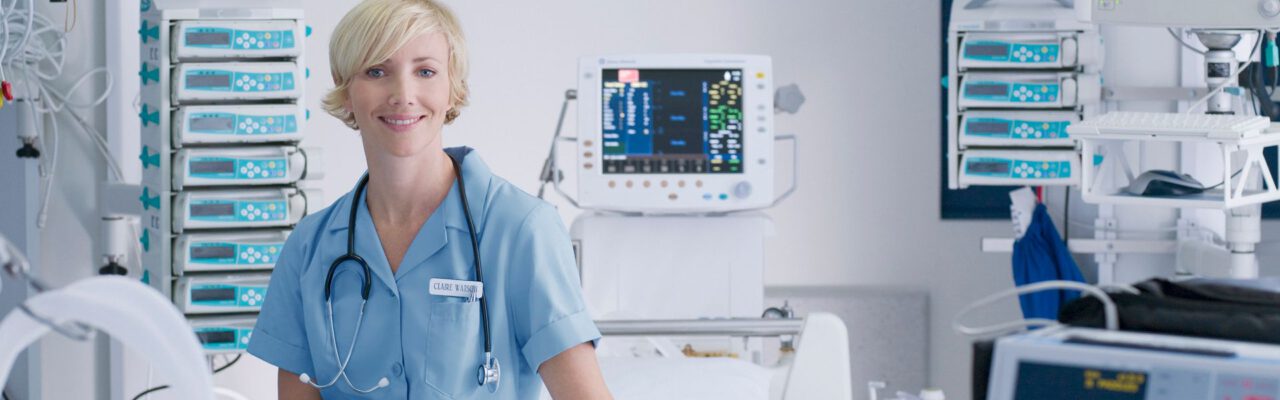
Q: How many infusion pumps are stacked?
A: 12